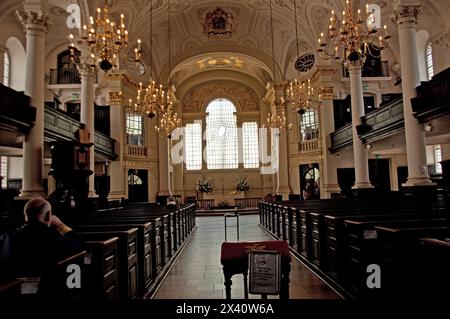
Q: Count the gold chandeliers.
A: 6